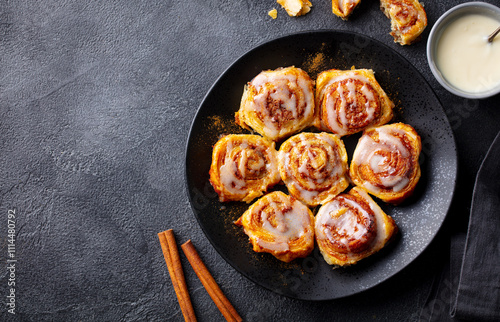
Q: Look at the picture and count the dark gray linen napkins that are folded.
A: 1